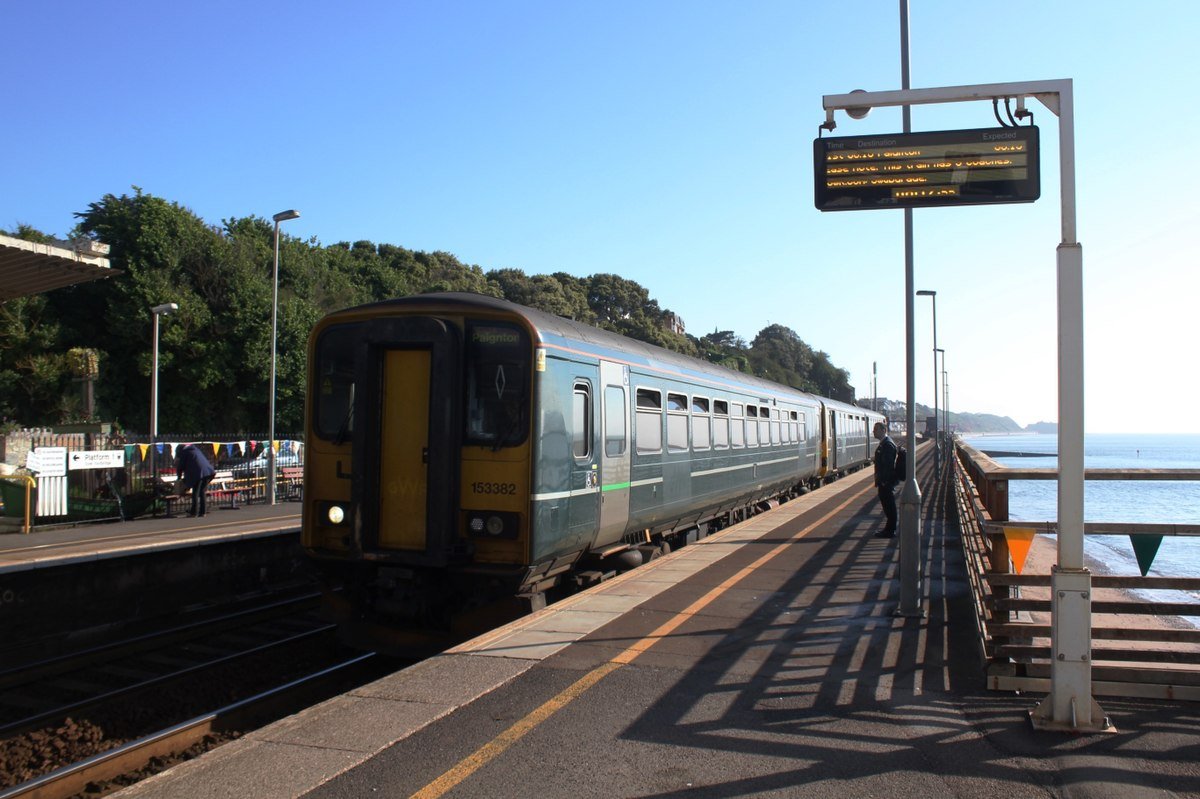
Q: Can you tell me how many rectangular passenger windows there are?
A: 11